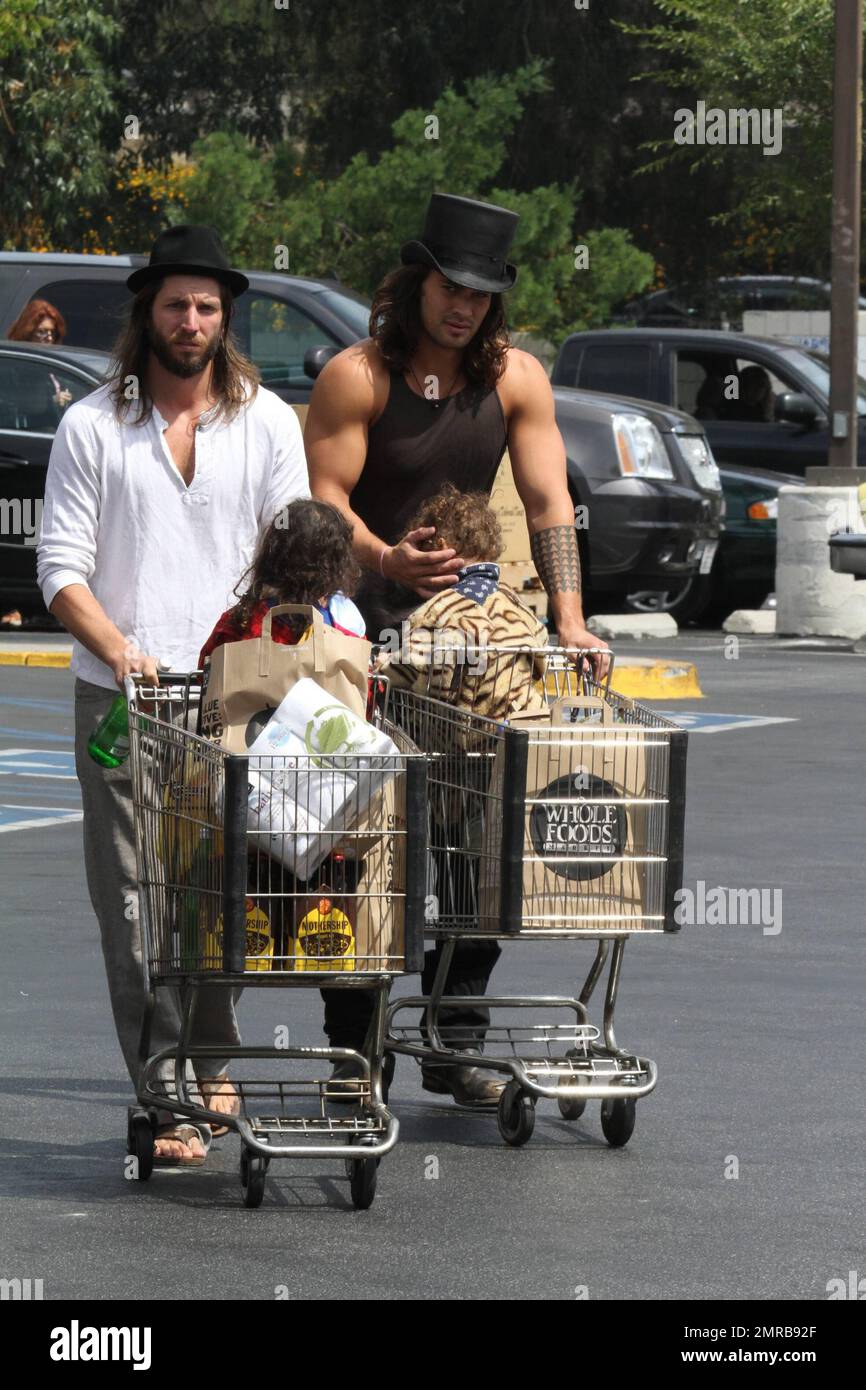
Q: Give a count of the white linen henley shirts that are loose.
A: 1